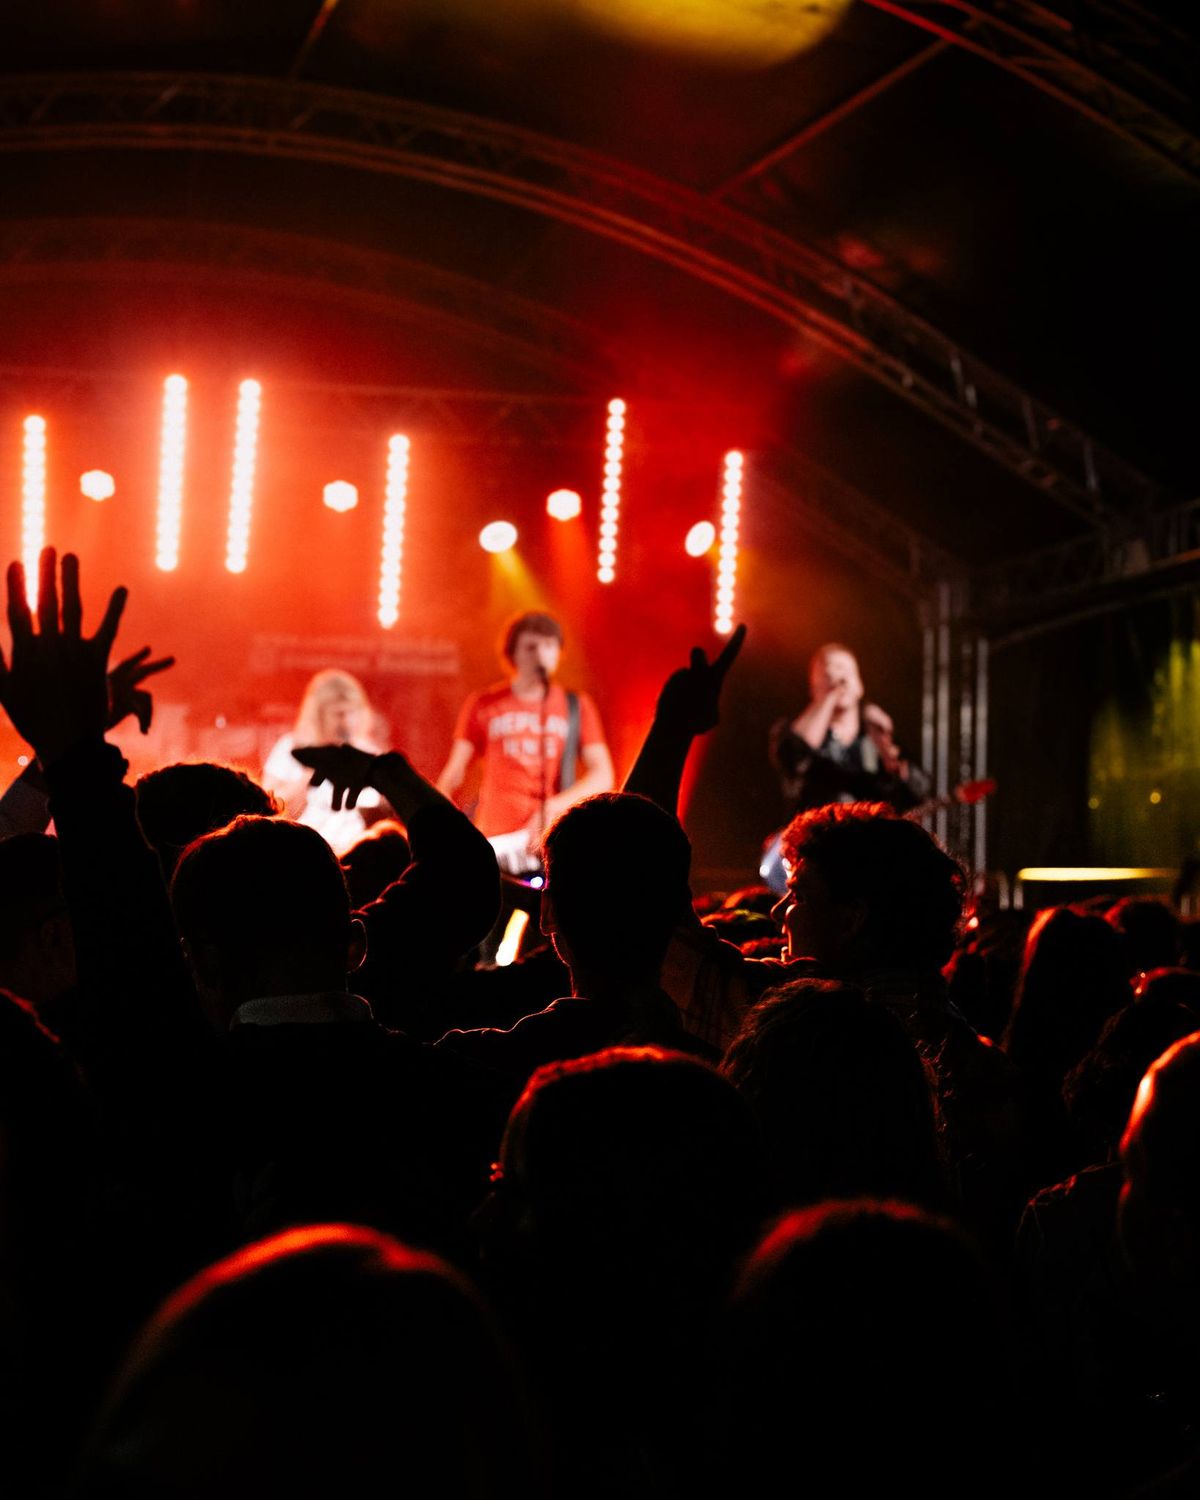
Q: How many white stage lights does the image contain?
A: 11